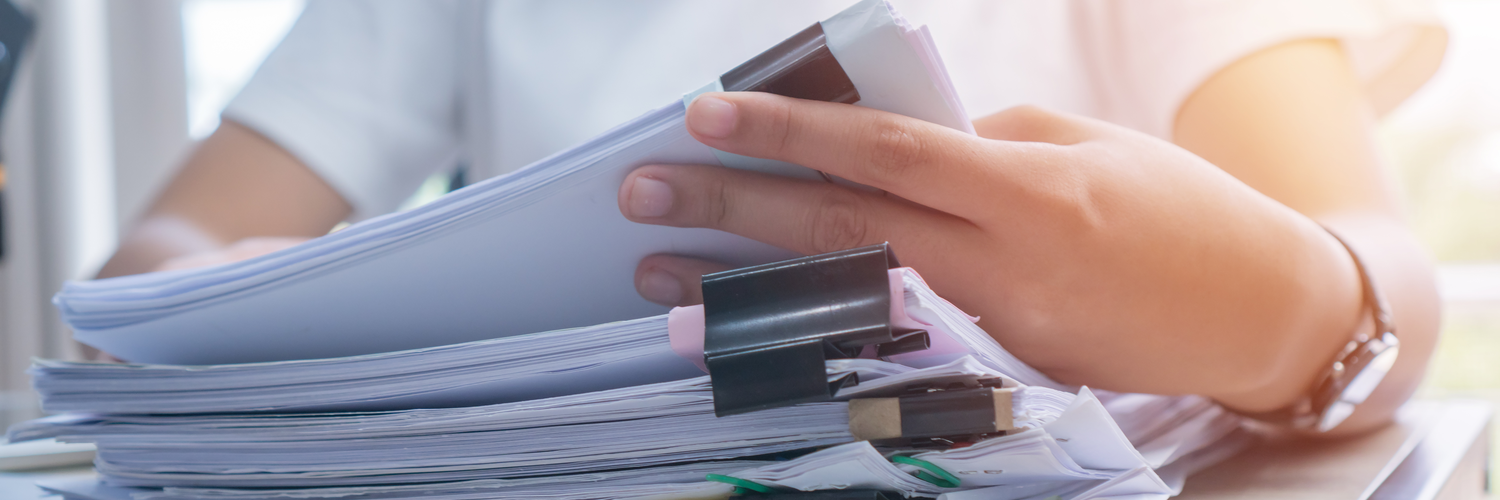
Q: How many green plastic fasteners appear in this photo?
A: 2